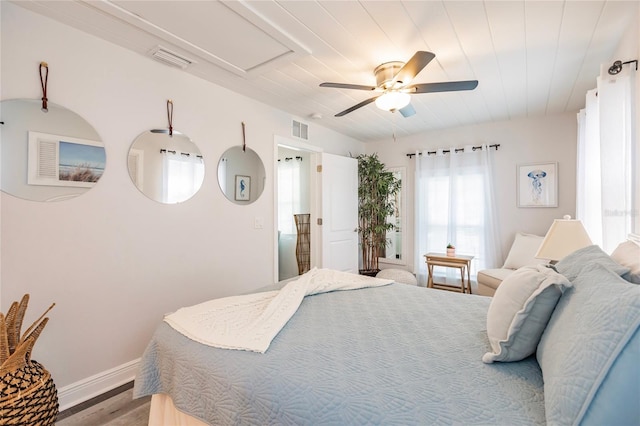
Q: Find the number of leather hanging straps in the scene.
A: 3